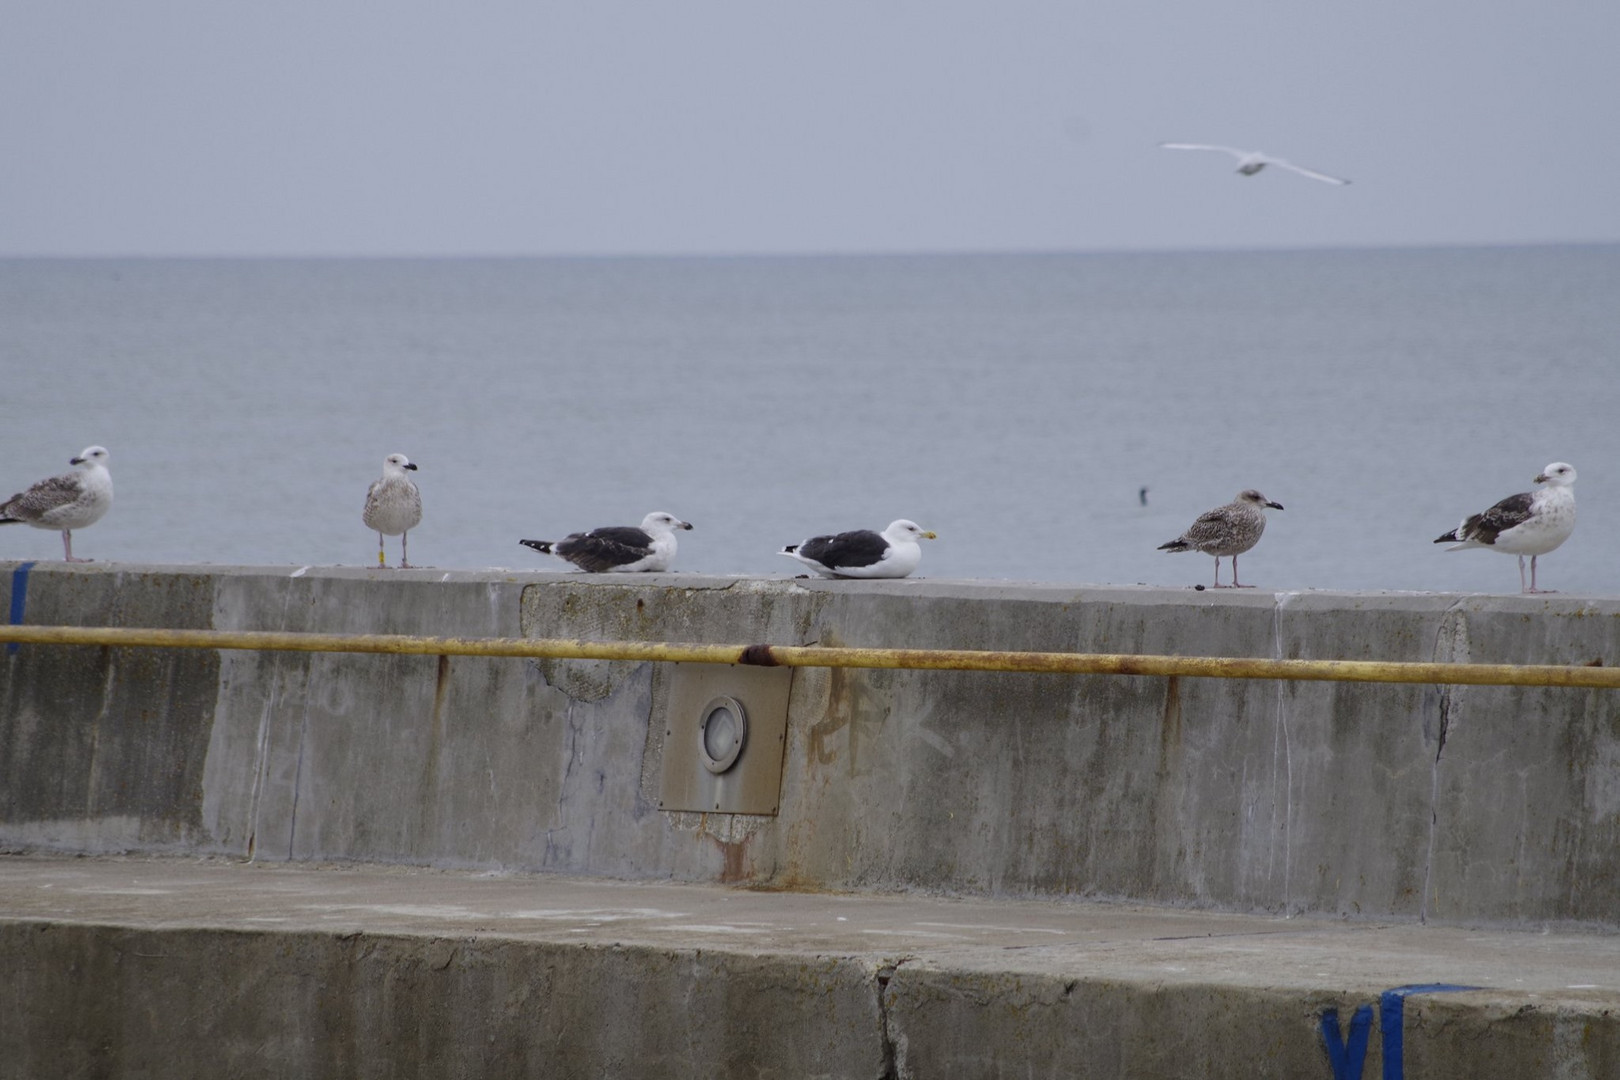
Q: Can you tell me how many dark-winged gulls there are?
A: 3